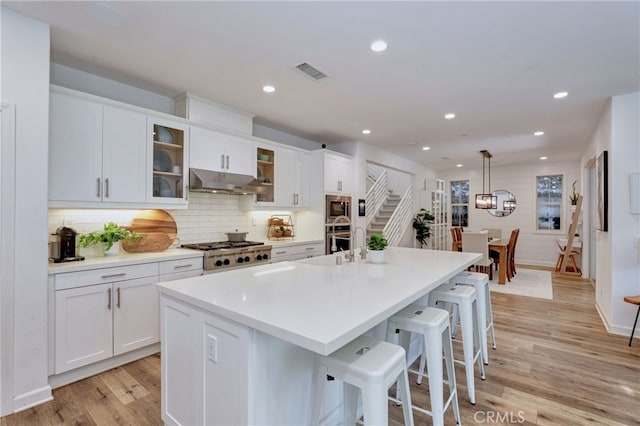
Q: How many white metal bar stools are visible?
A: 4